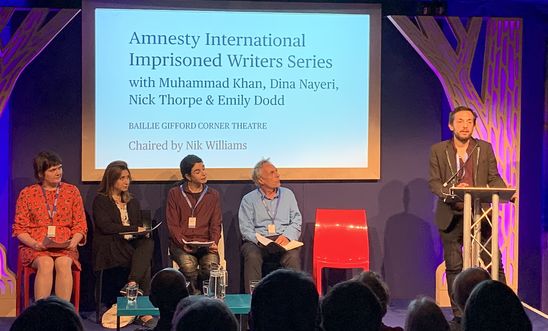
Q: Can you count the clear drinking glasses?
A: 3